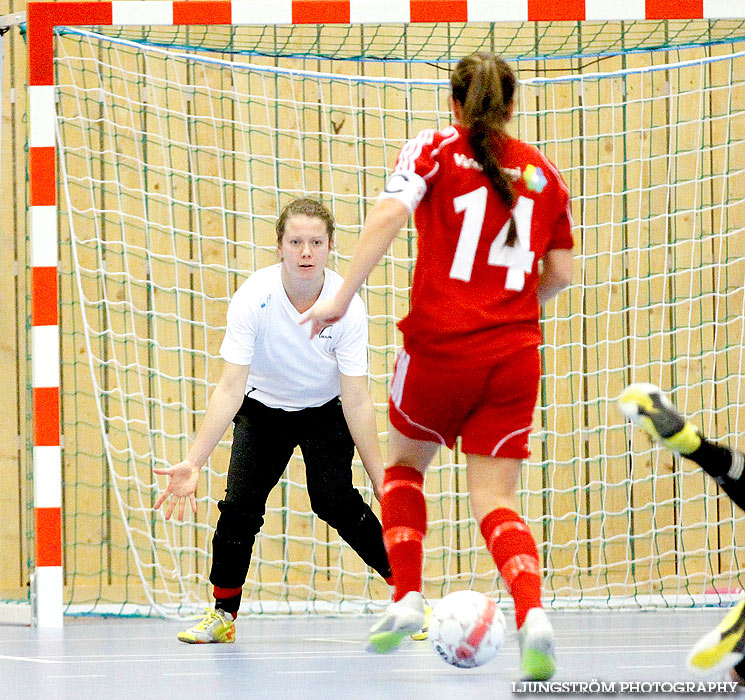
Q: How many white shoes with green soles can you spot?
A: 2